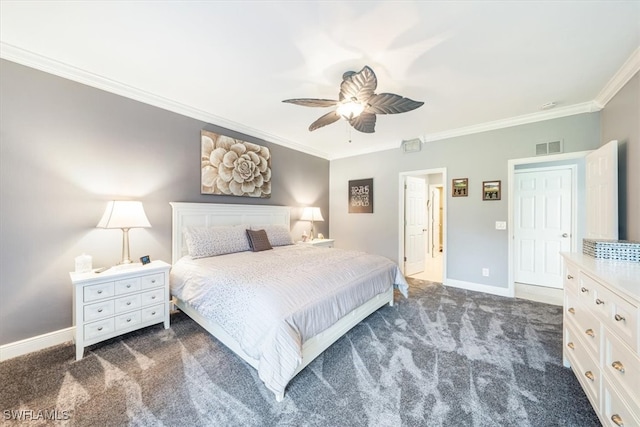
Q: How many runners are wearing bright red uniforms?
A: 0